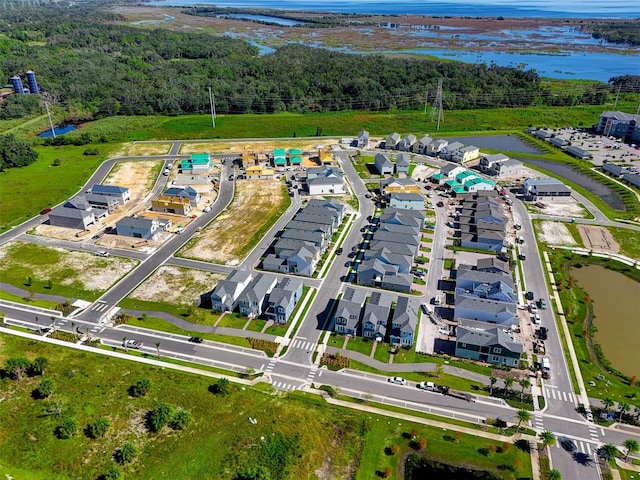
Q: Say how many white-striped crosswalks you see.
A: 11